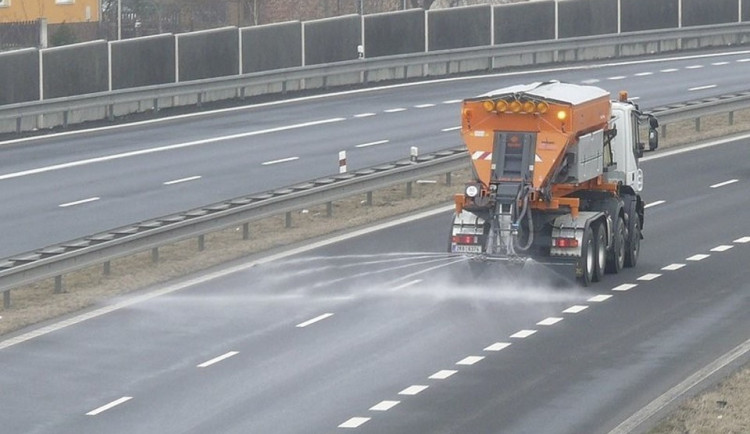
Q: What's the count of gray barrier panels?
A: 13